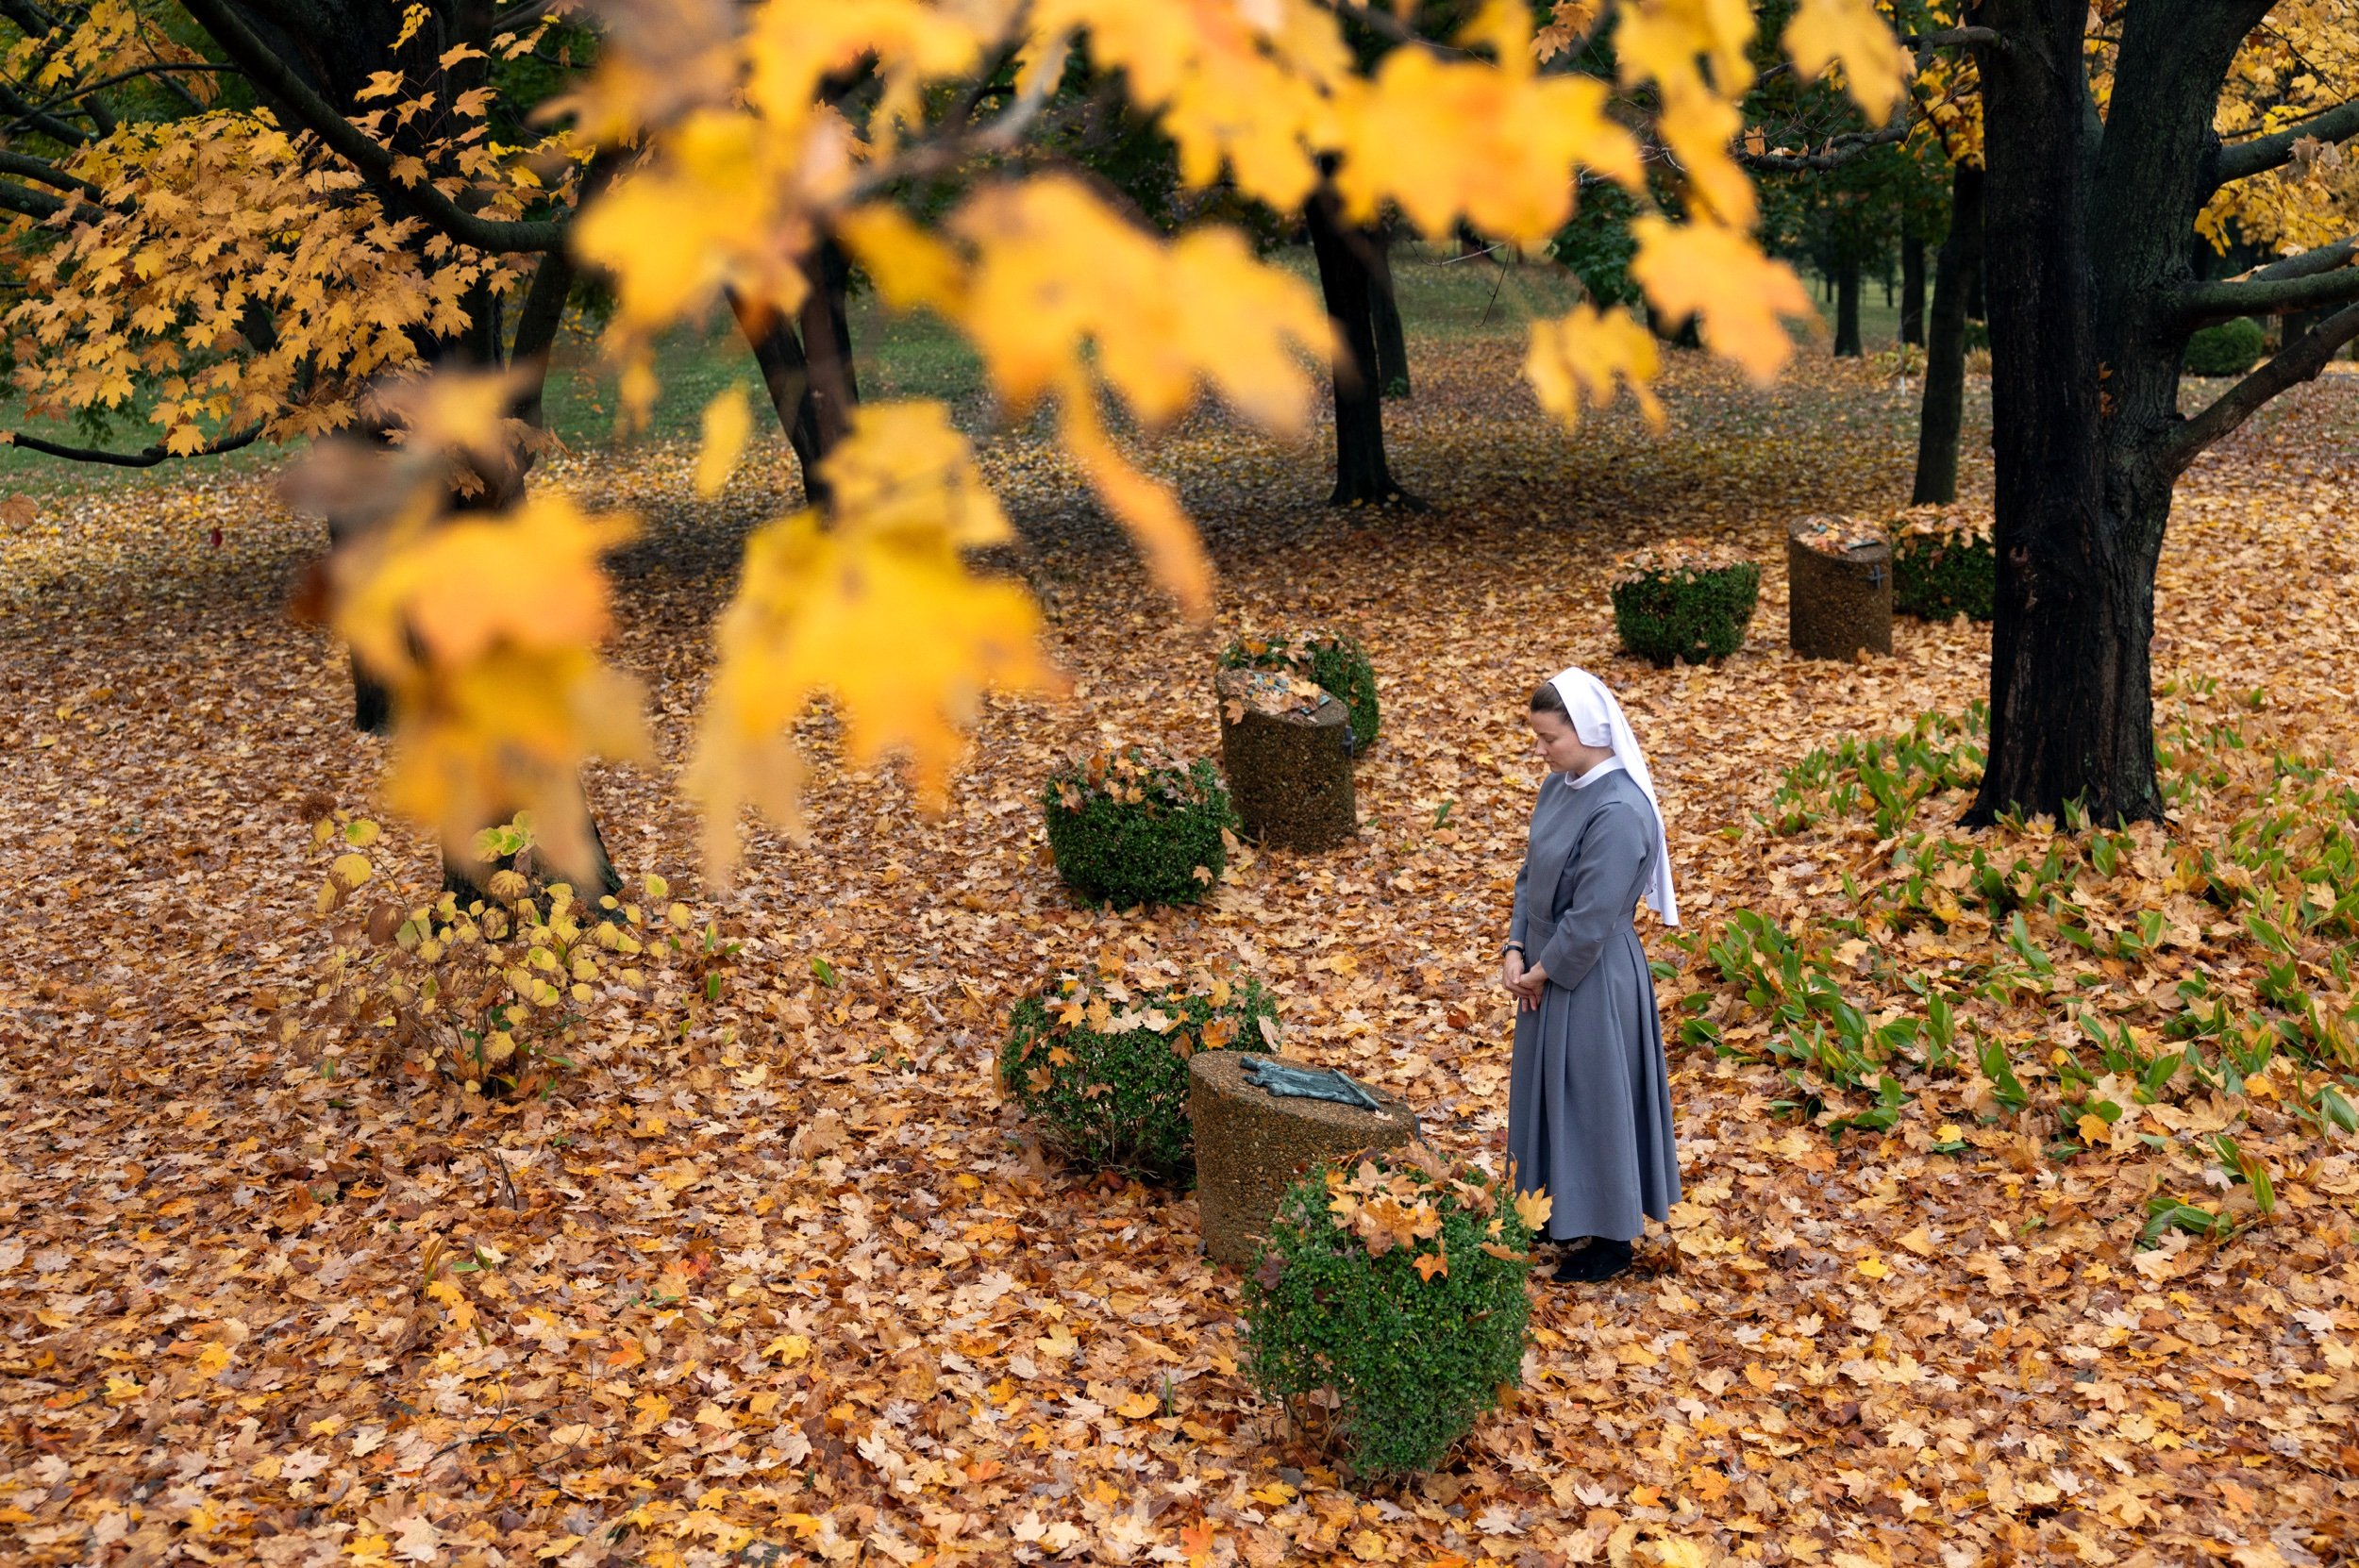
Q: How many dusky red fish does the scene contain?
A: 0